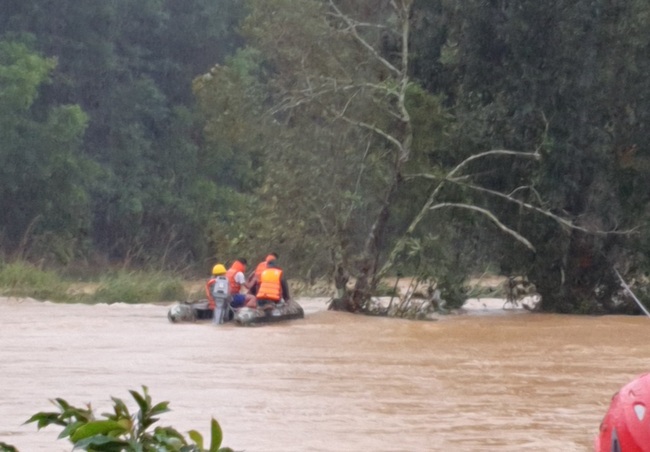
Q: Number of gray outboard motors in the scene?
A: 1